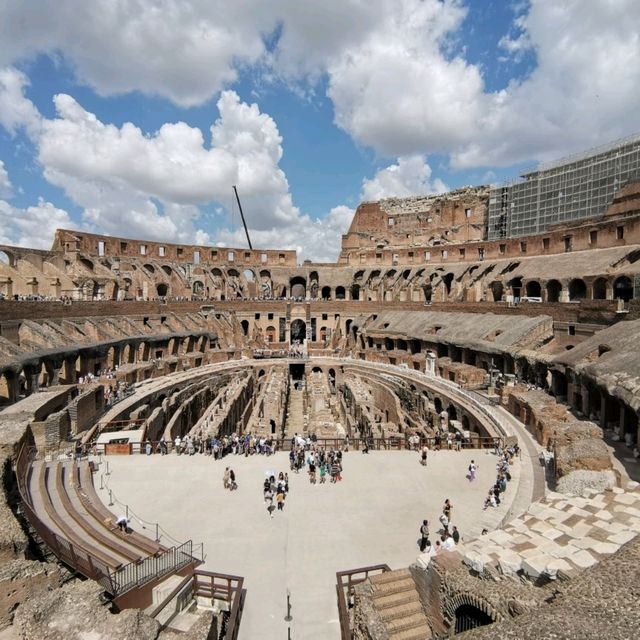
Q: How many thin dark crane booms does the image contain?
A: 1